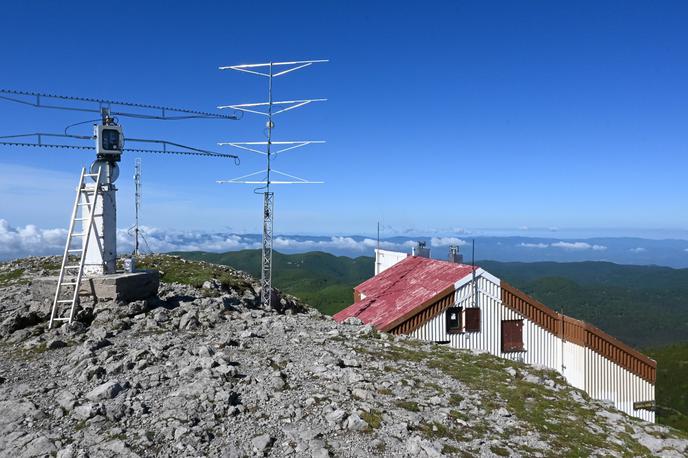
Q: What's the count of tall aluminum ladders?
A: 1